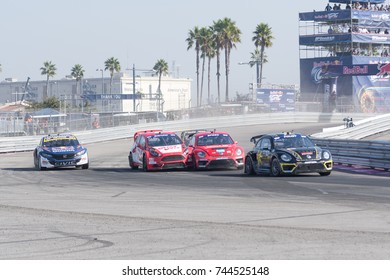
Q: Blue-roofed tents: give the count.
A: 1